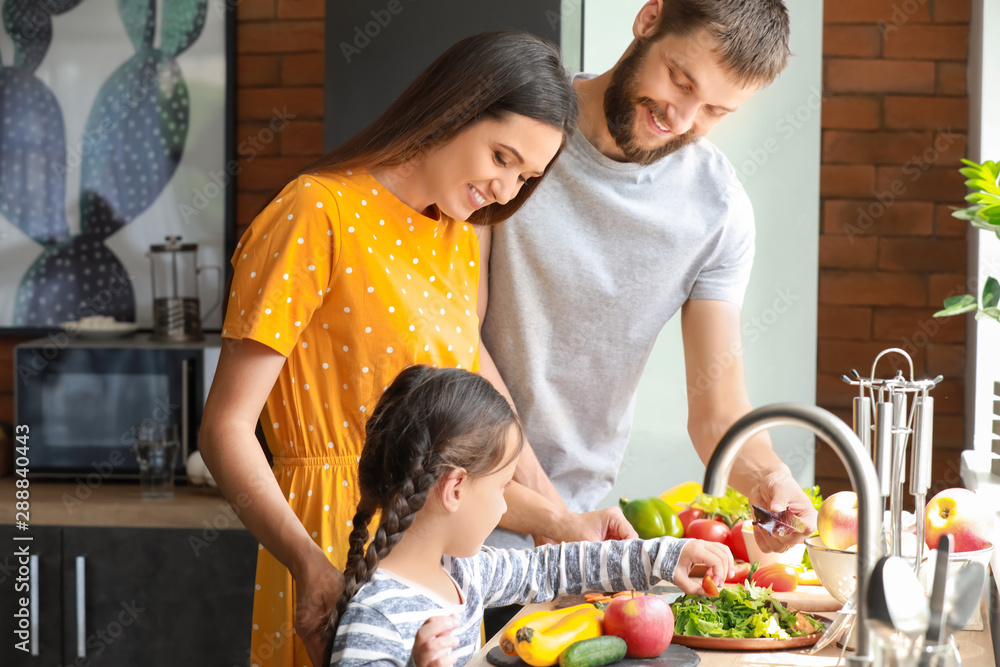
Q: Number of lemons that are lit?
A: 0